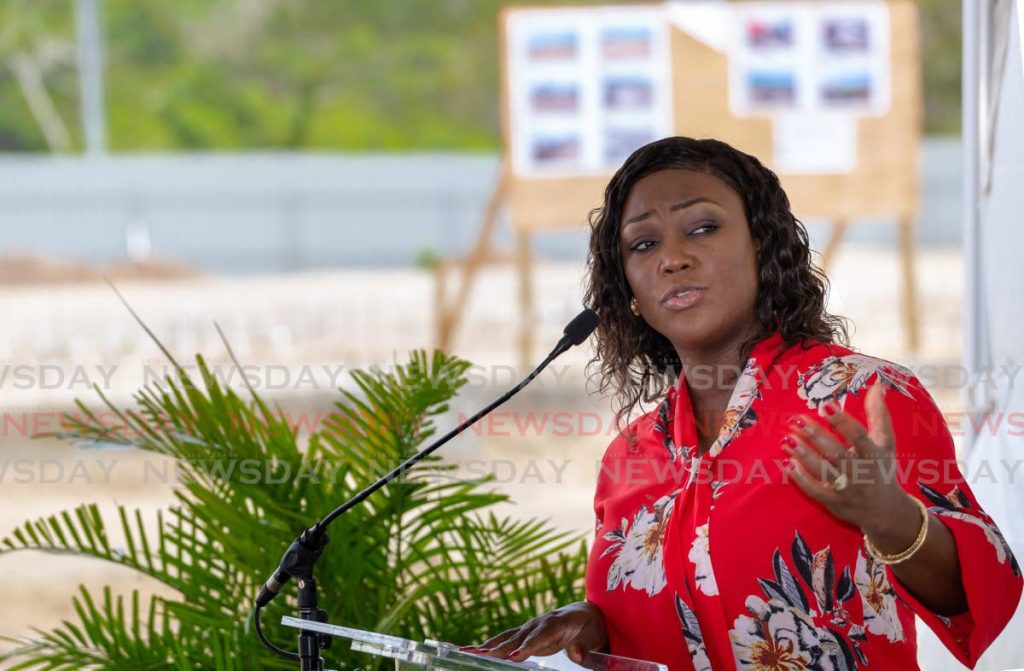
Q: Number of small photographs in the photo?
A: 10